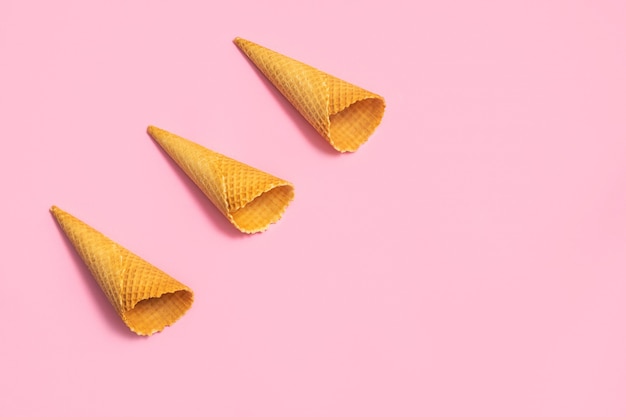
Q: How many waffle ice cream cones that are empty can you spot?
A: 3